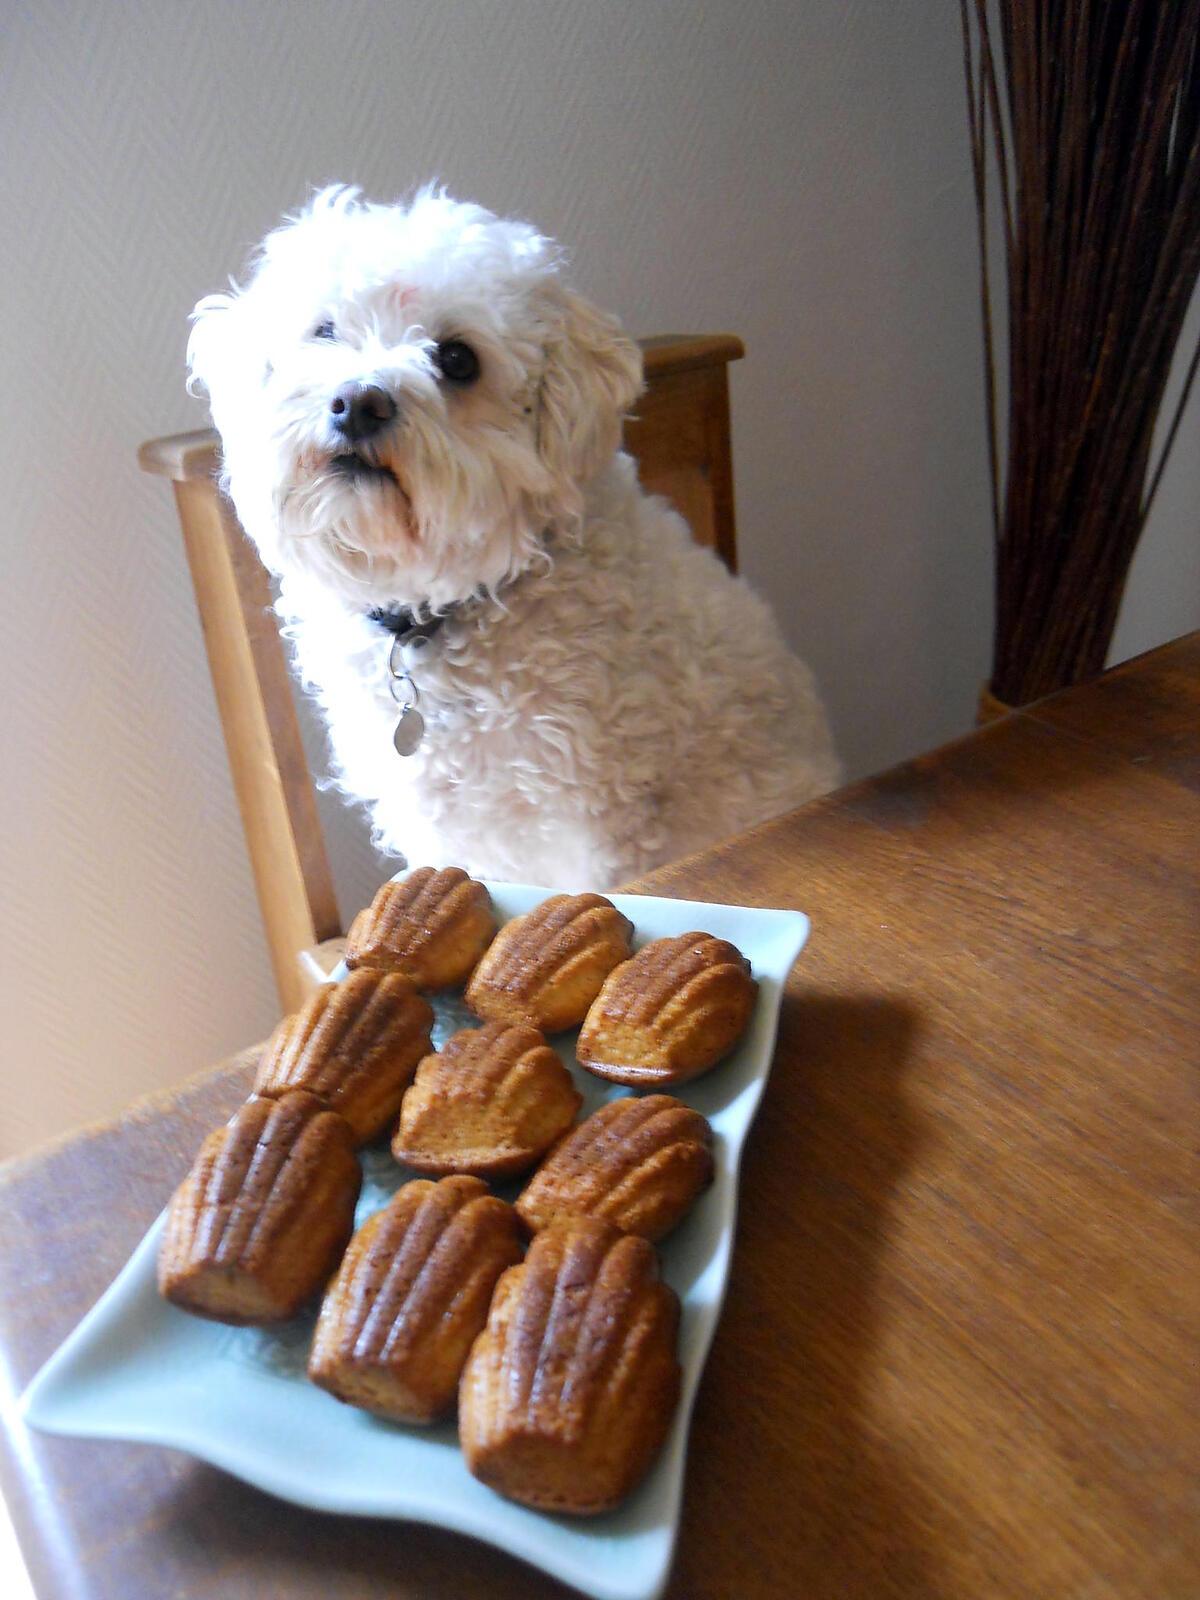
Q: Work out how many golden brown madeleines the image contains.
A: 9